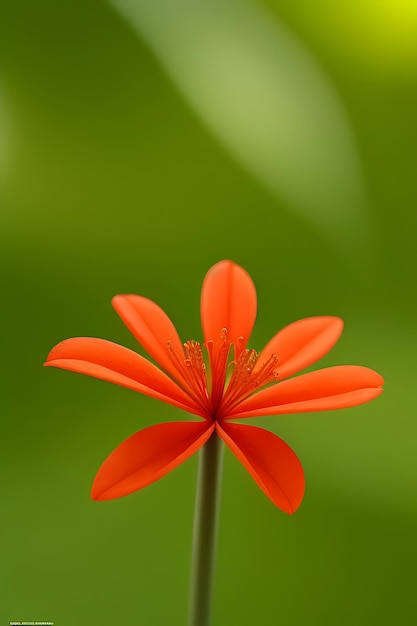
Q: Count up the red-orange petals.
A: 7